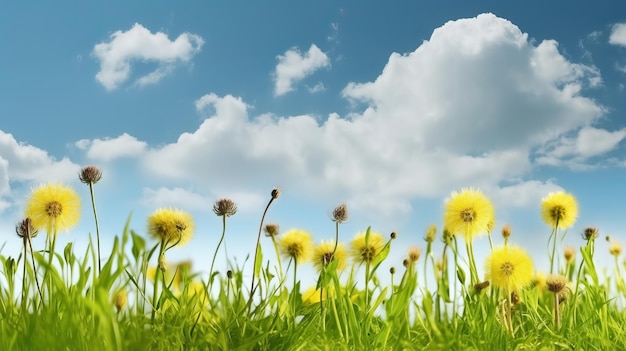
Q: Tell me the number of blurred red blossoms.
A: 0